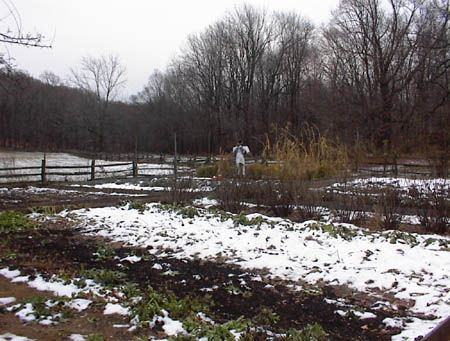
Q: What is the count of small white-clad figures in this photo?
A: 1